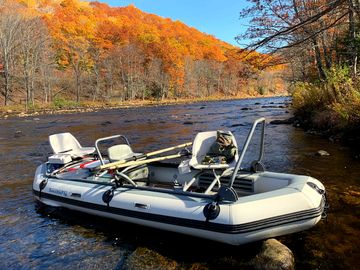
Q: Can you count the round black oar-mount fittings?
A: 3